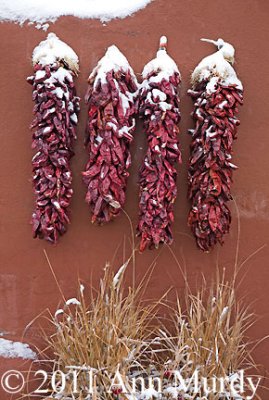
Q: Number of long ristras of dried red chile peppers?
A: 4